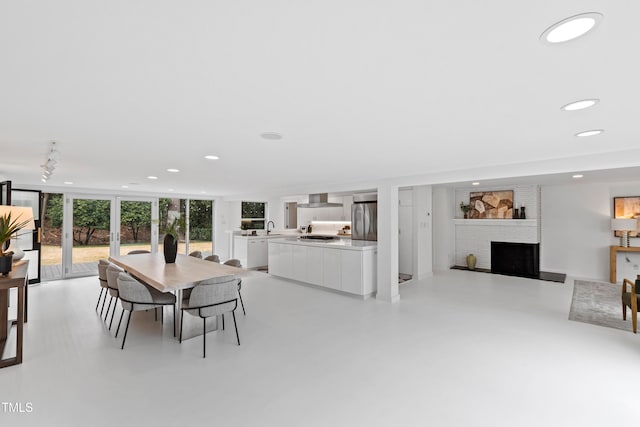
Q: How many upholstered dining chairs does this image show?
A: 8